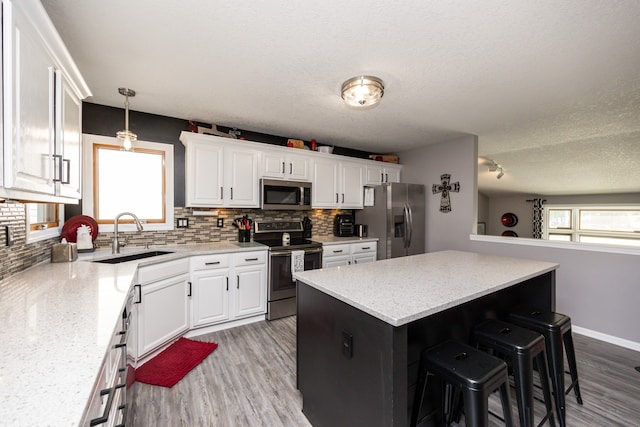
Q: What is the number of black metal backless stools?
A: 3